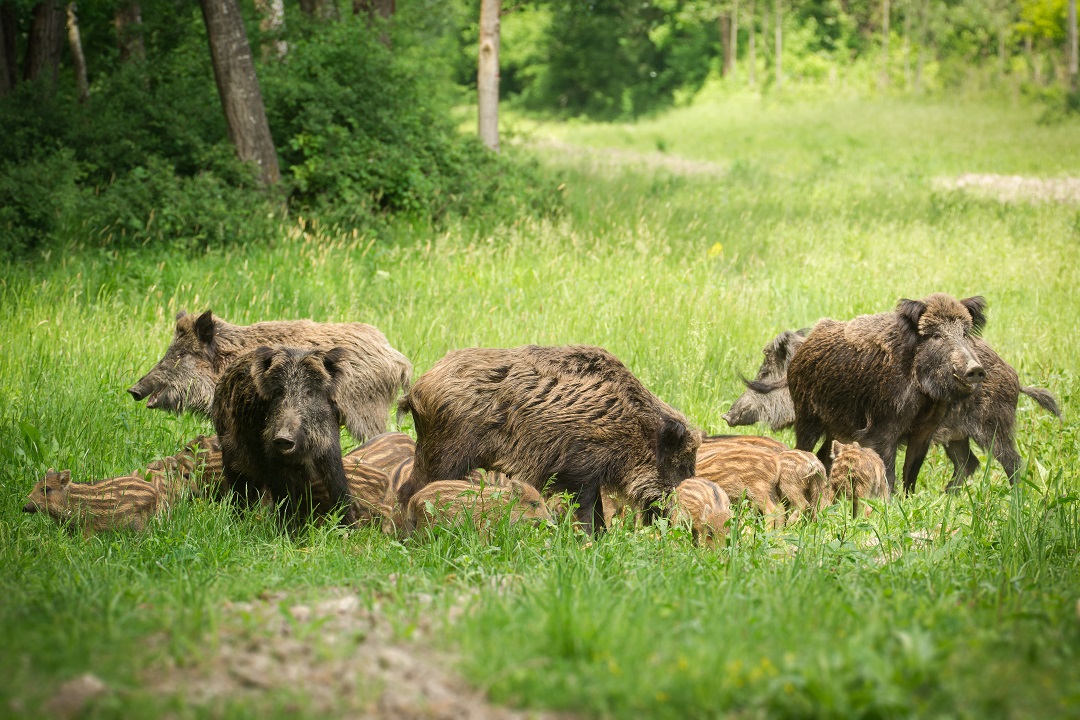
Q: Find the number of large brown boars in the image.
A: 5